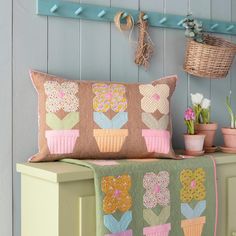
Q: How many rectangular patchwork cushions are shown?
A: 1